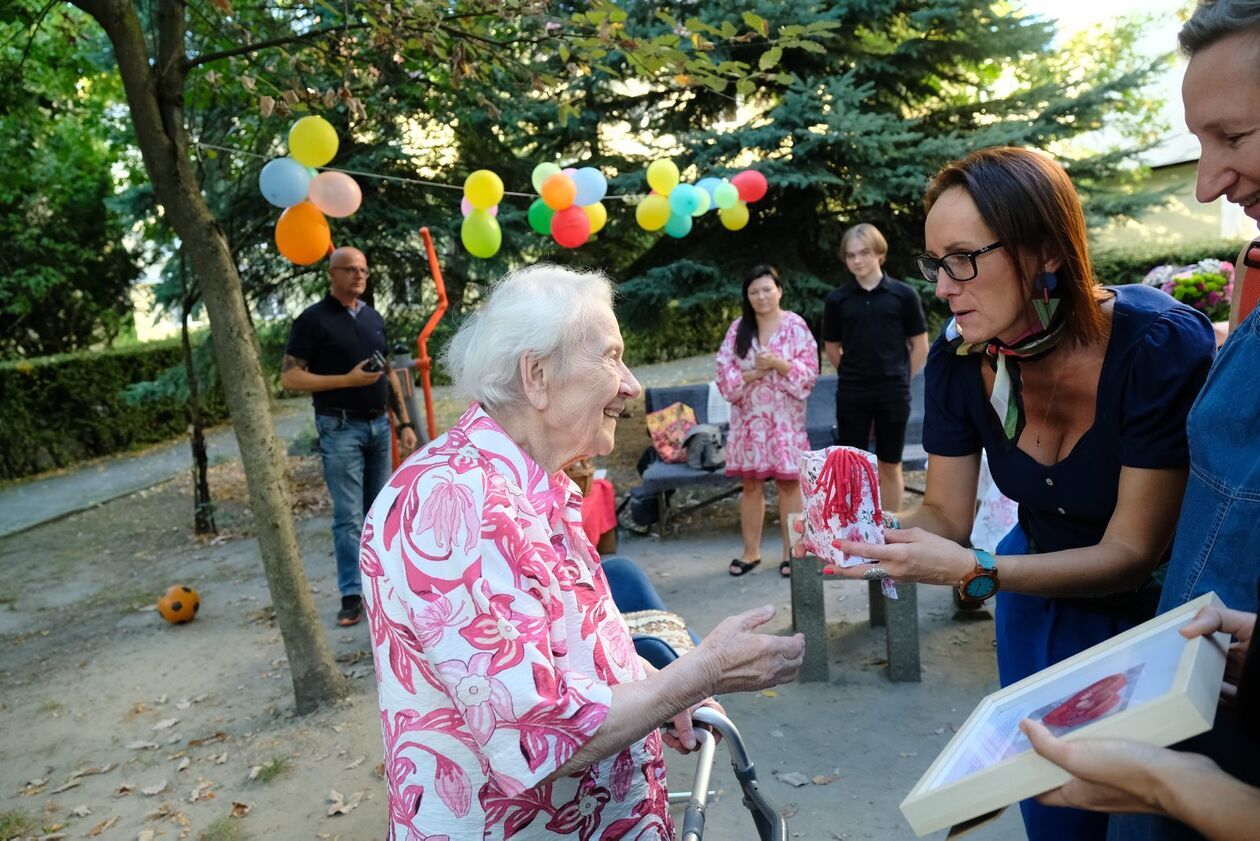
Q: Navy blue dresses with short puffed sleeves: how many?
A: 1